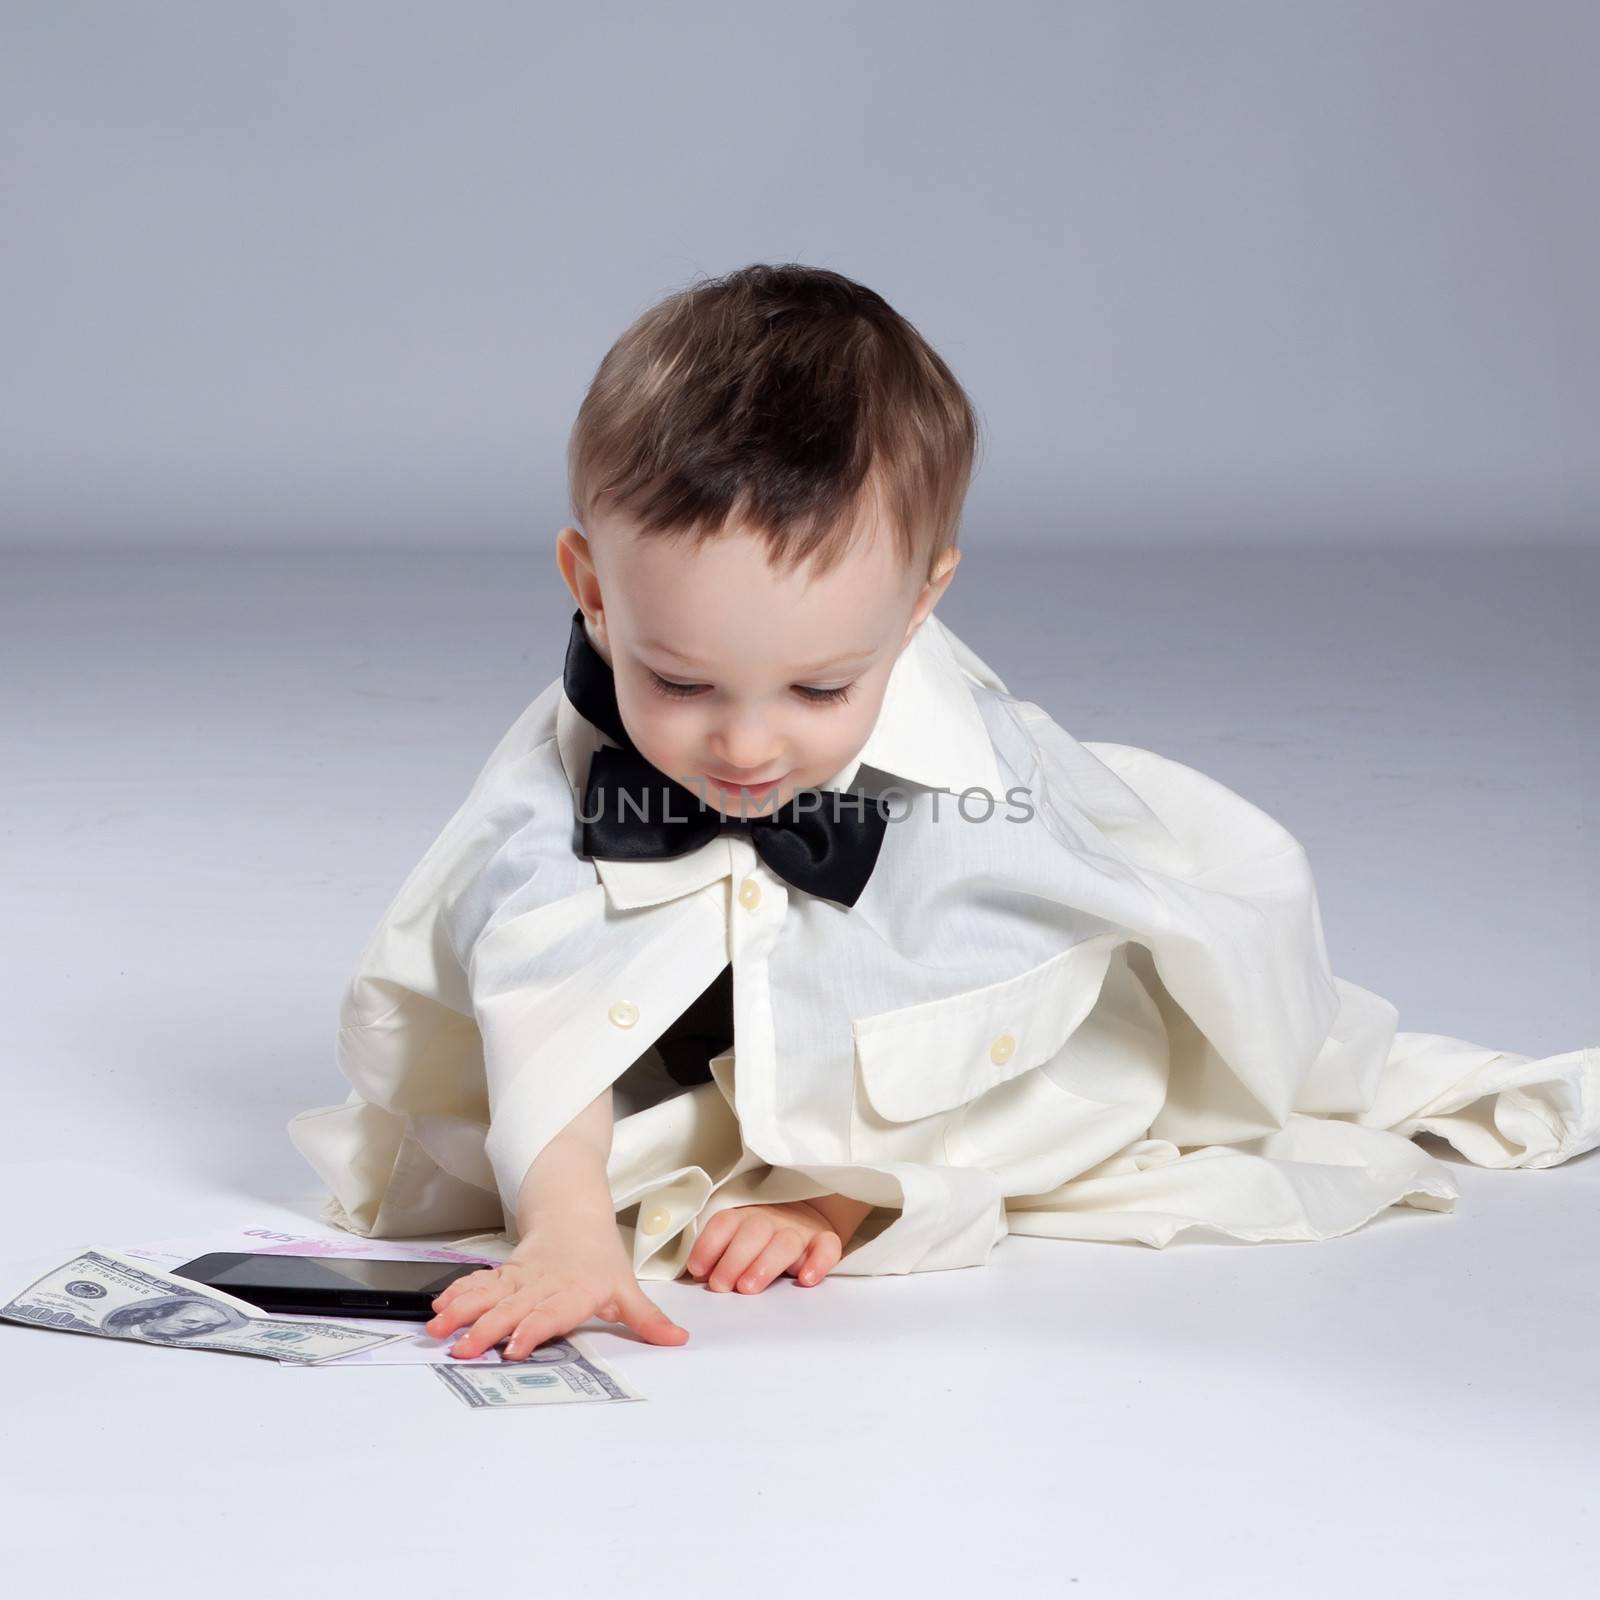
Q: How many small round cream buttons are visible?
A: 4